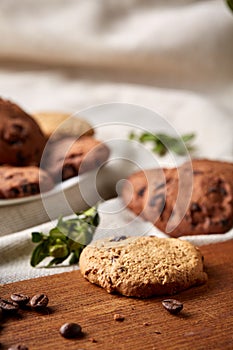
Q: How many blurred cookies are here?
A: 5